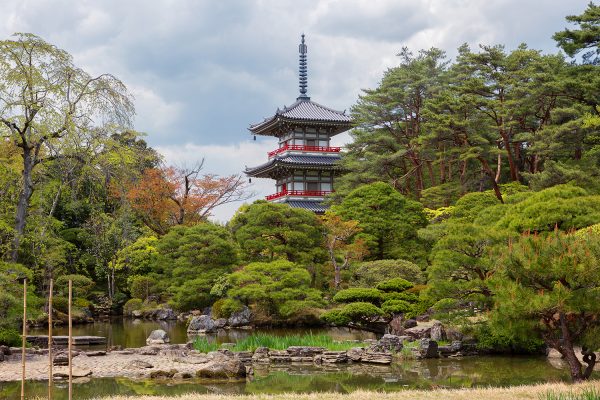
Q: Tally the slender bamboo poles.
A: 3